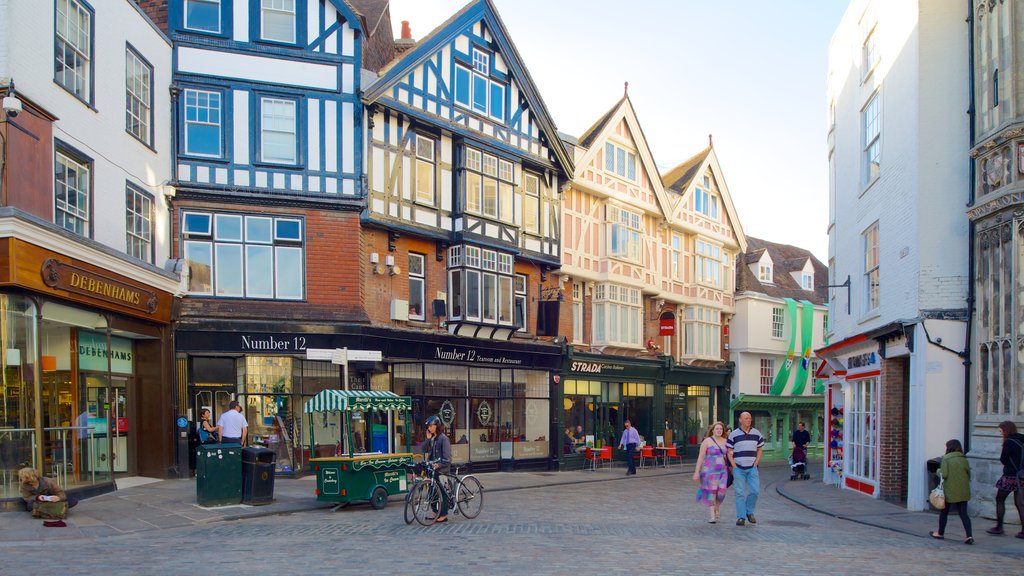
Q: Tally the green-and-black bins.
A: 2